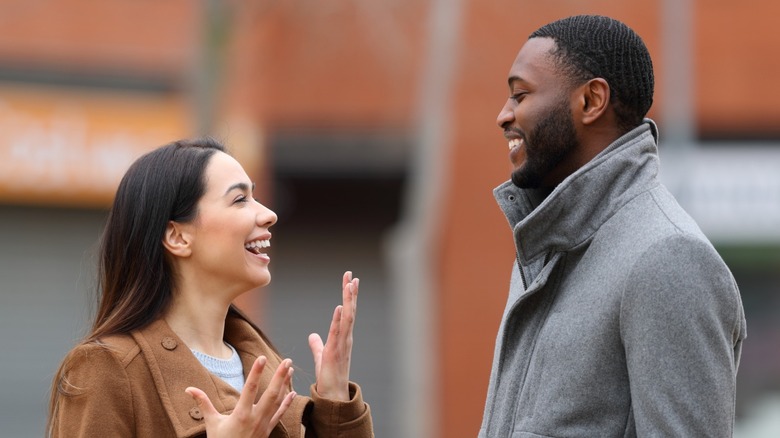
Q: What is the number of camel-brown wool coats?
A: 1